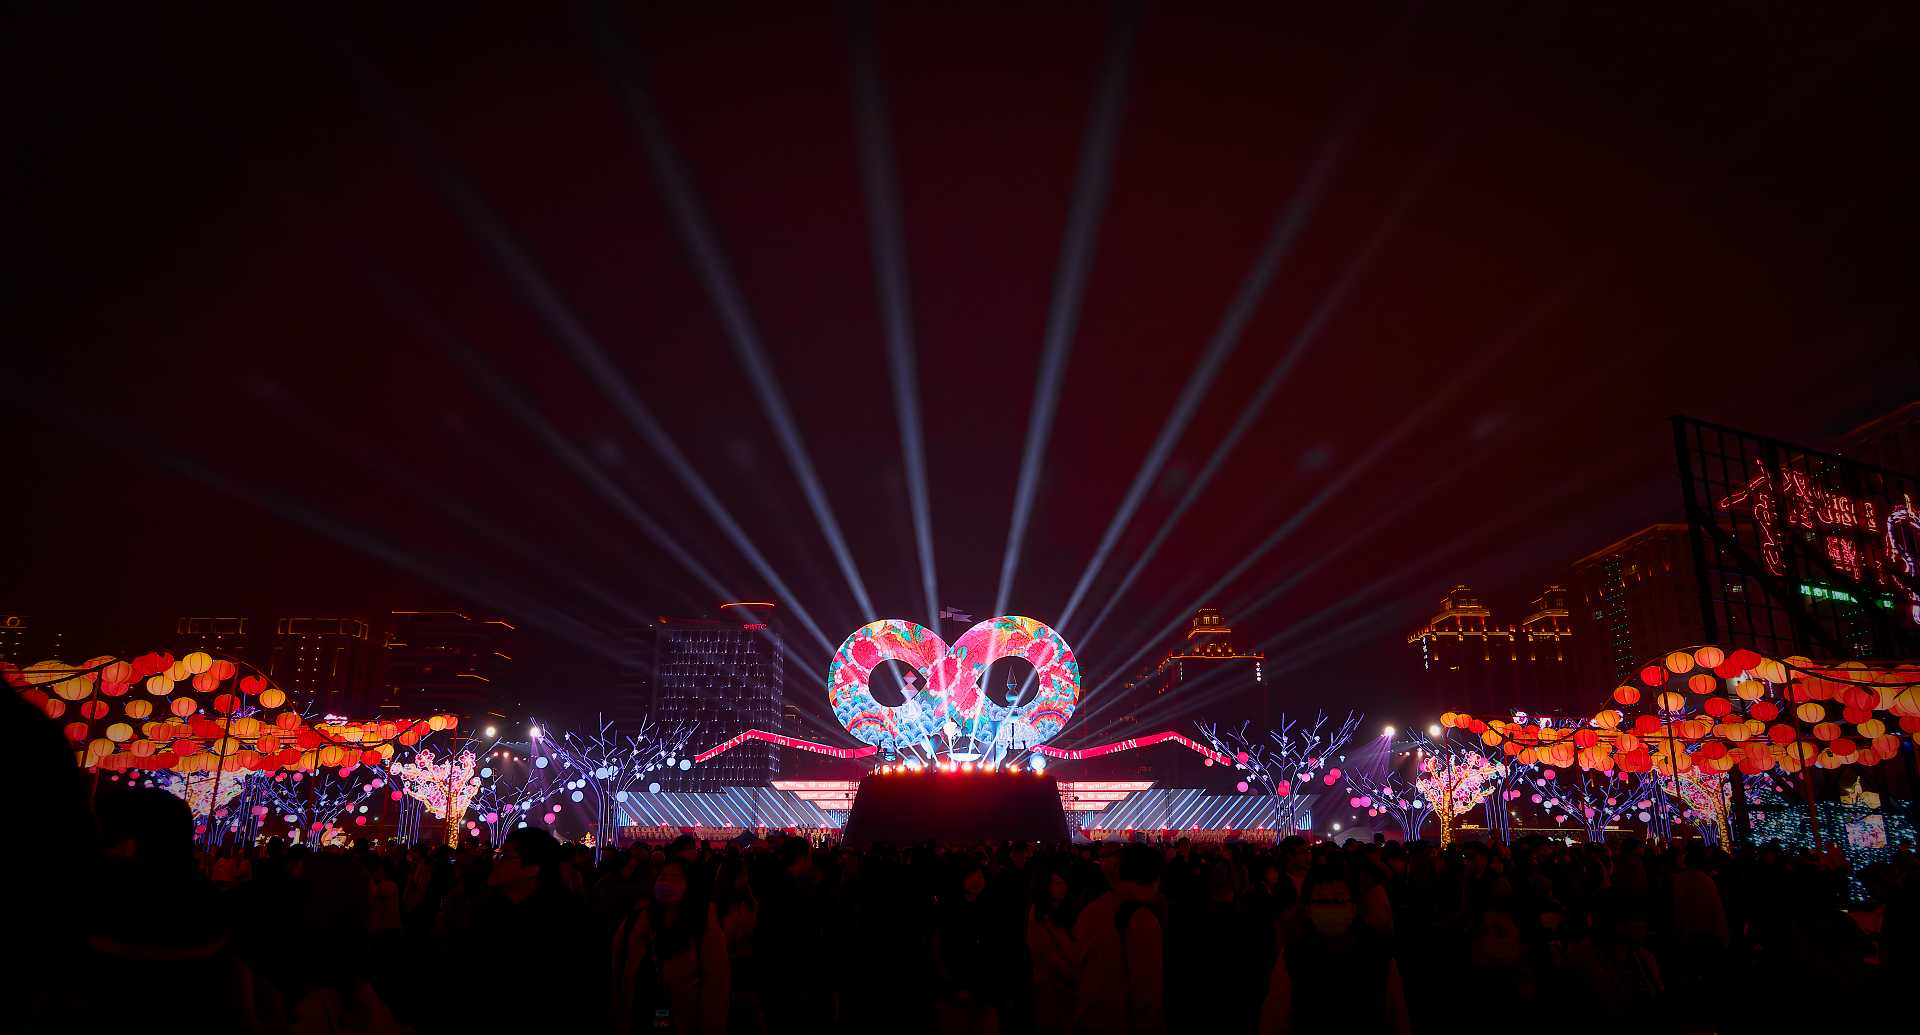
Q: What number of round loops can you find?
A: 2